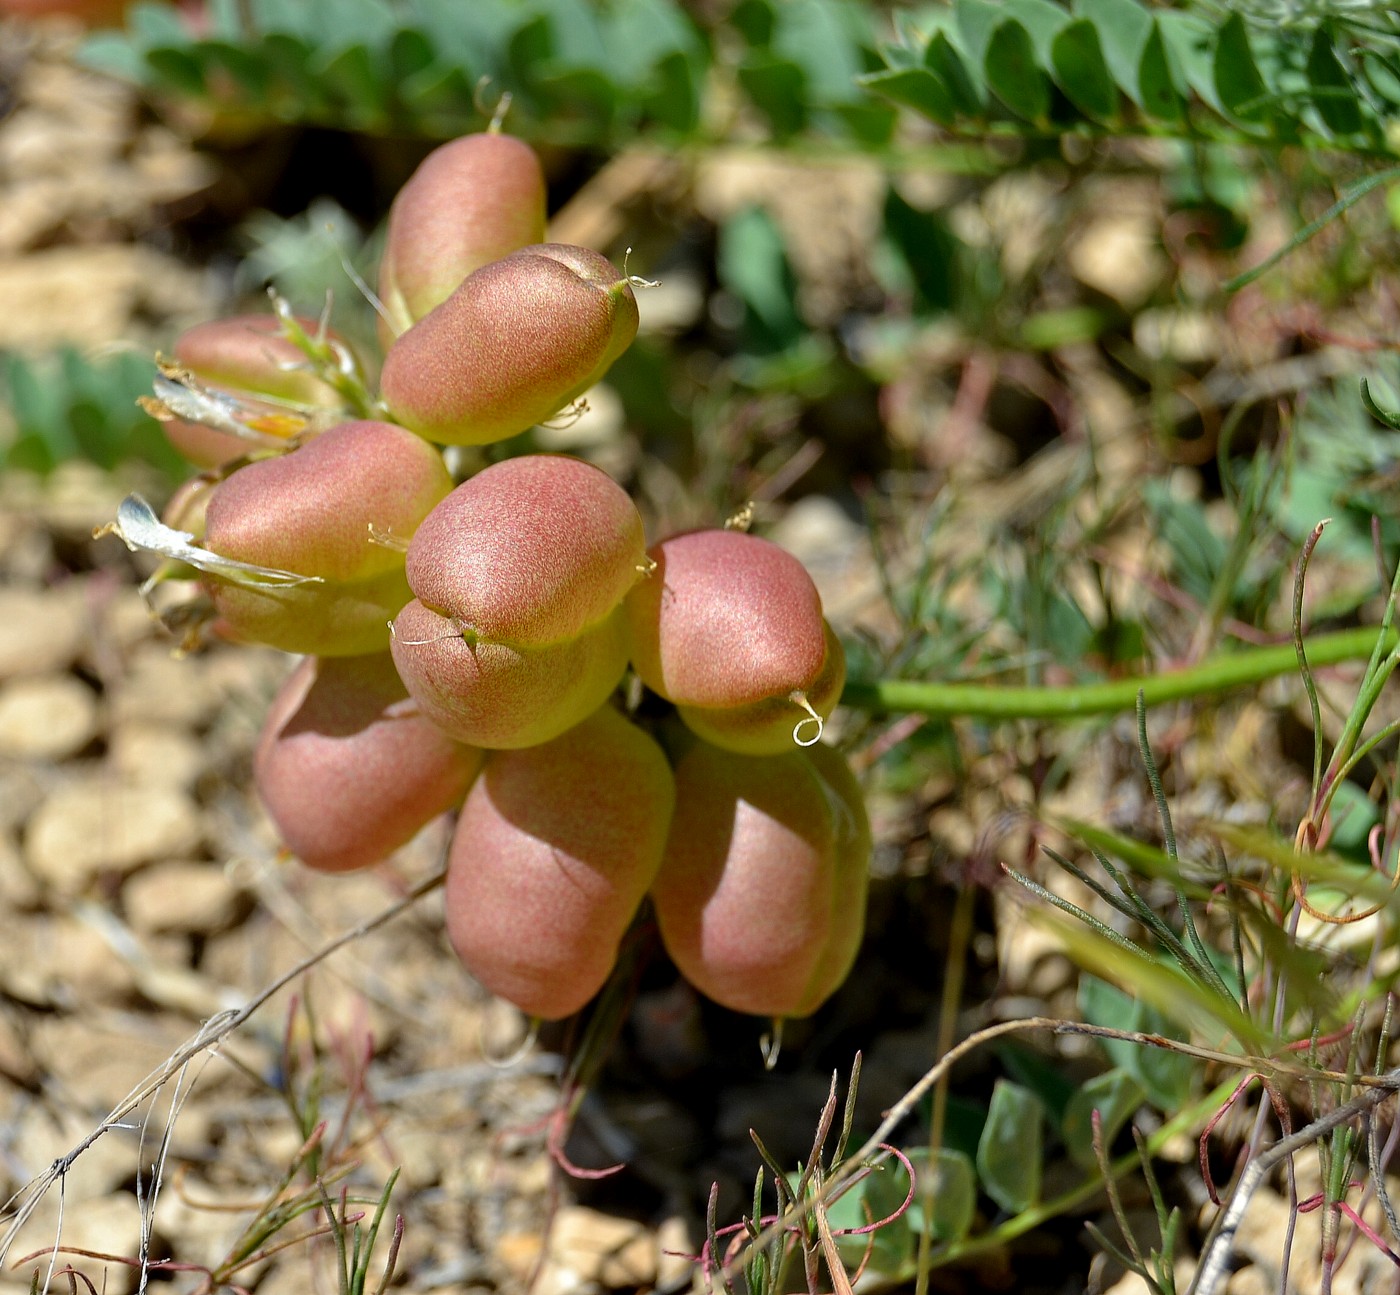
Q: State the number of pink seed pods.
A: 9